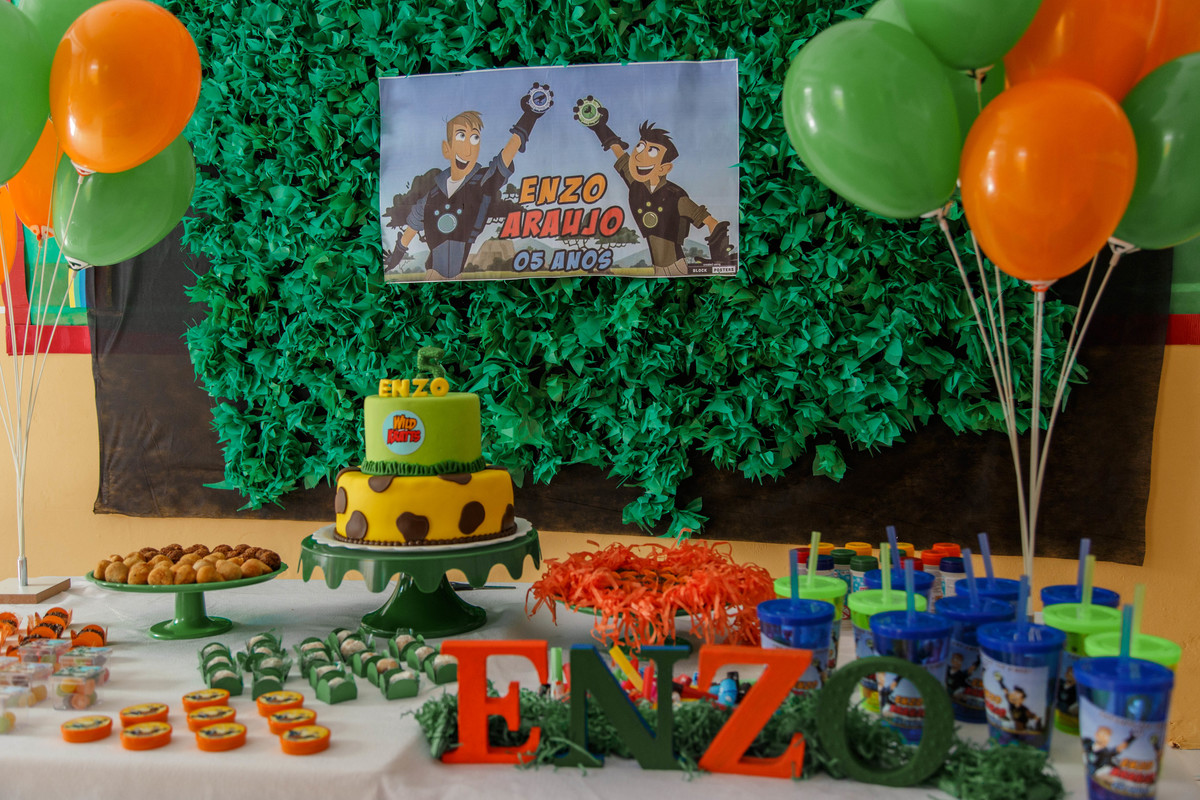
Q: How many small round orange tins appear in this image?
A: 9